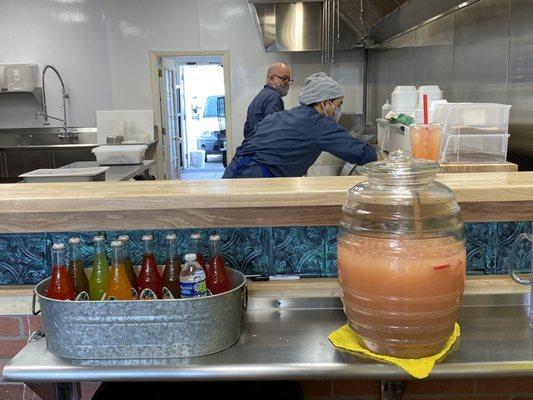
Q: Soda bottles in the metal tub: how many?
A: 9